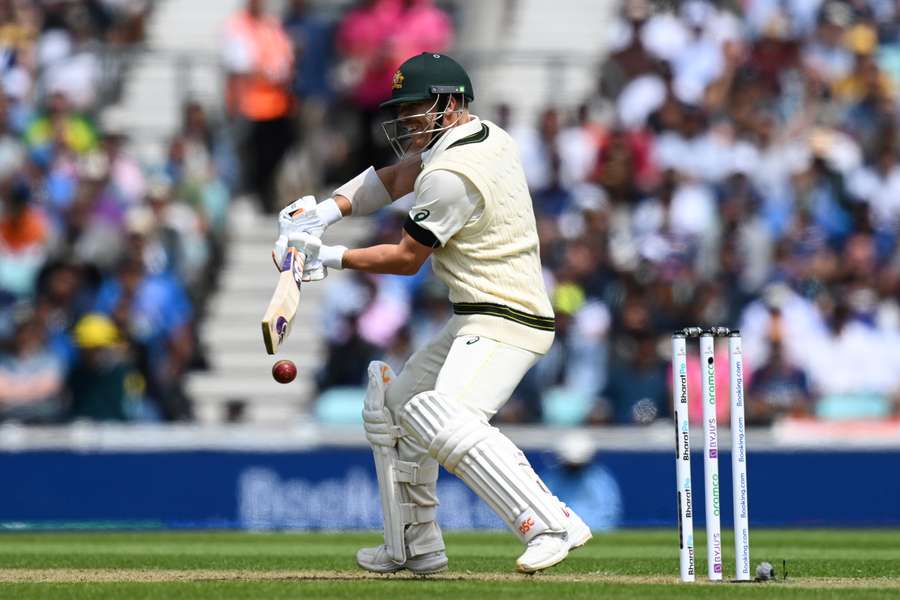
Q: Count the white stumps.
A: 3